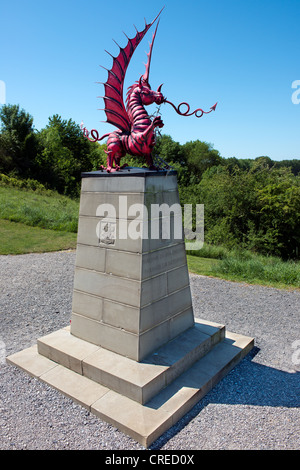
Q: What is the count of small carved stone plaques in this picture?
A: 1